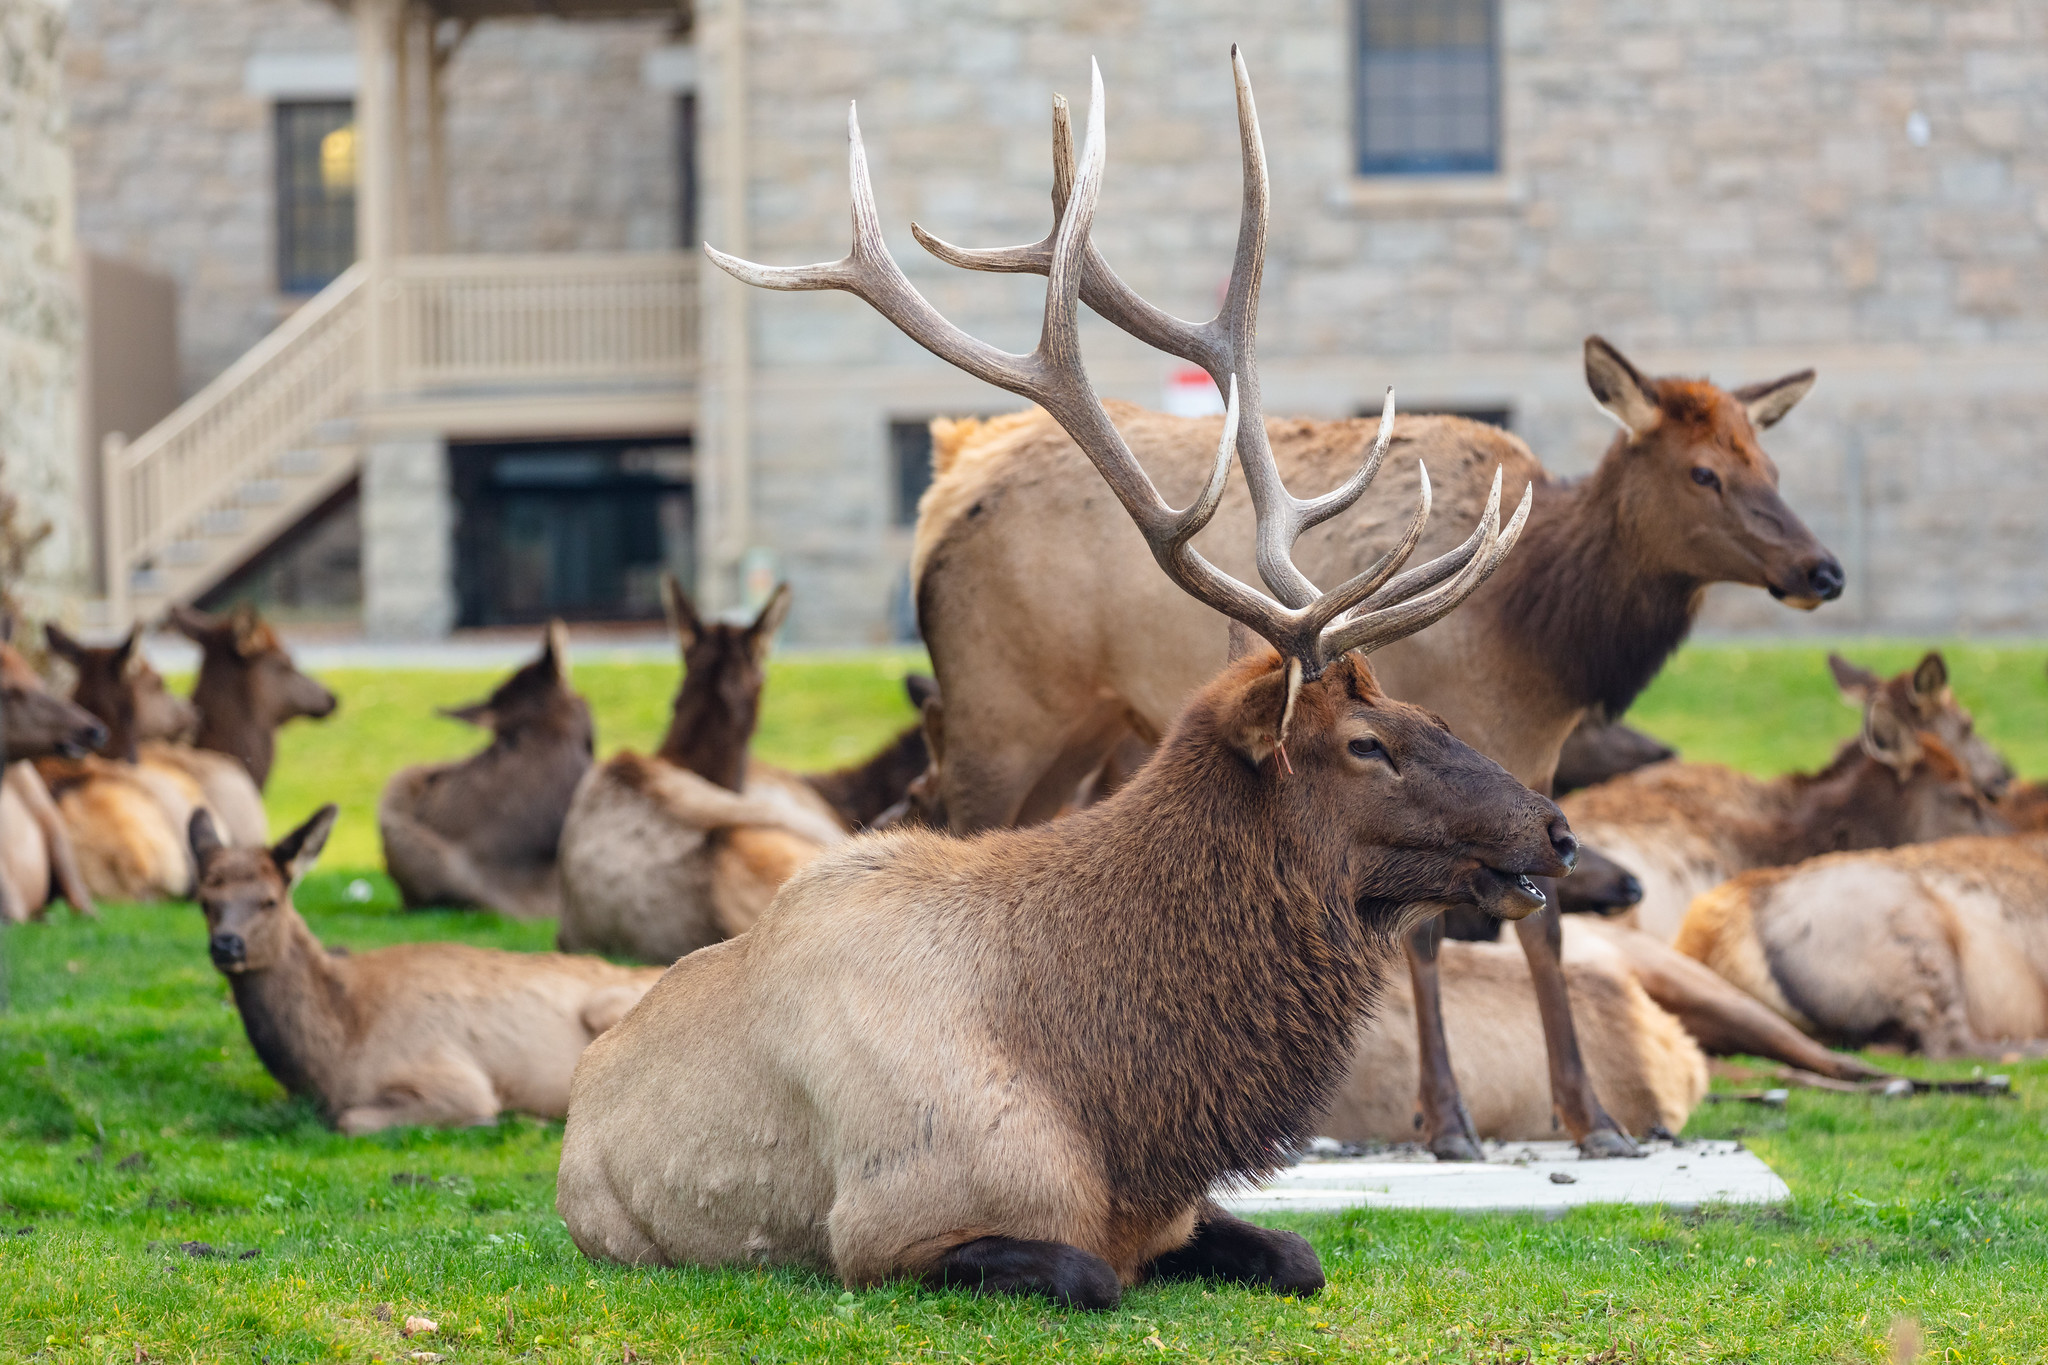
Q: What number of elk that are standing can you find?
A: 1